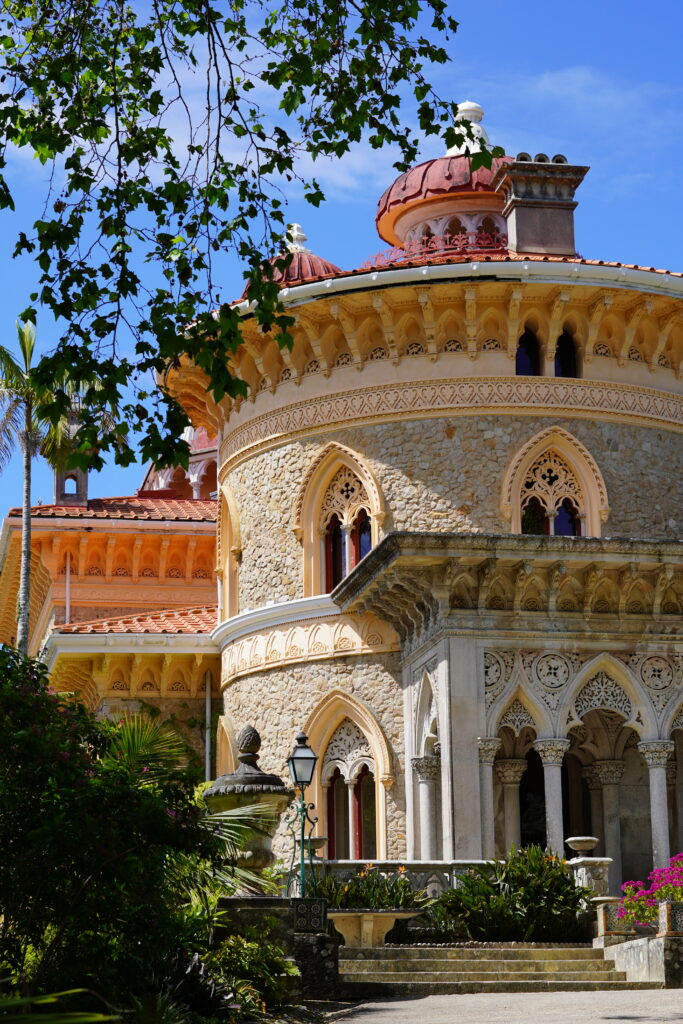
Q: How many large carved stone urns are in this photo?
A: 1